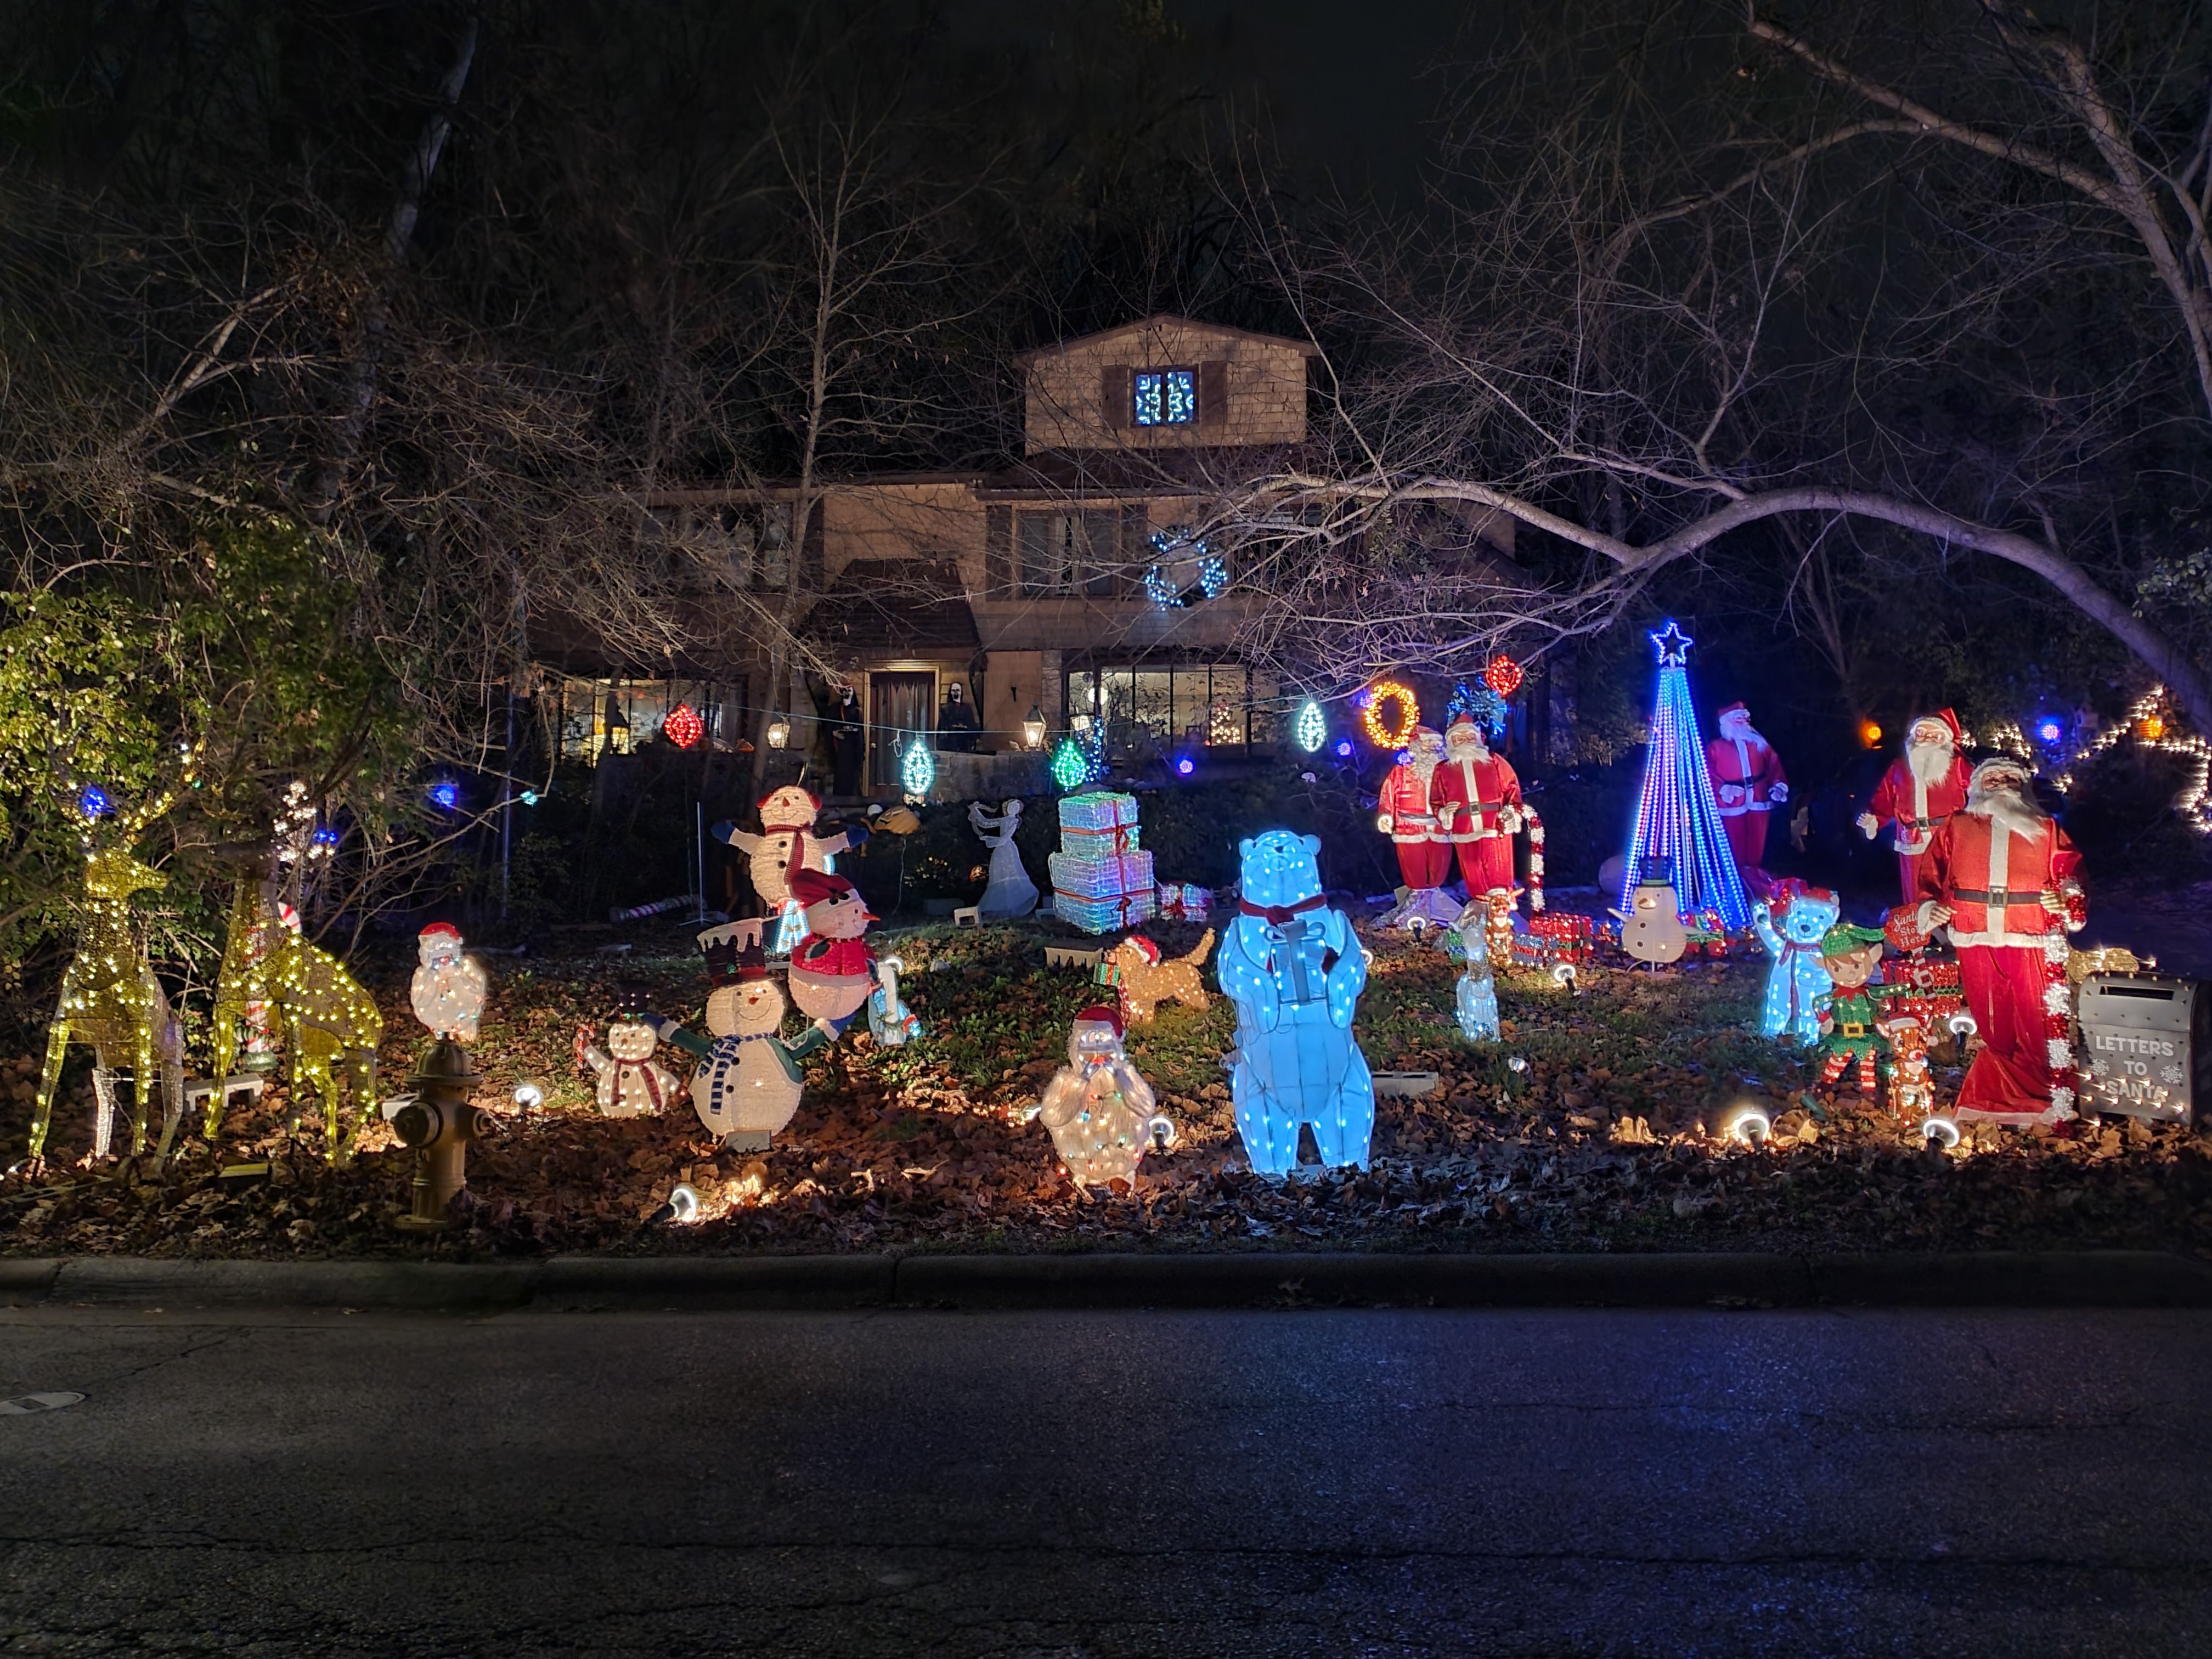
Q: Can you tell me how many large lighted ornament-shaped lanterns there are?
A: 5